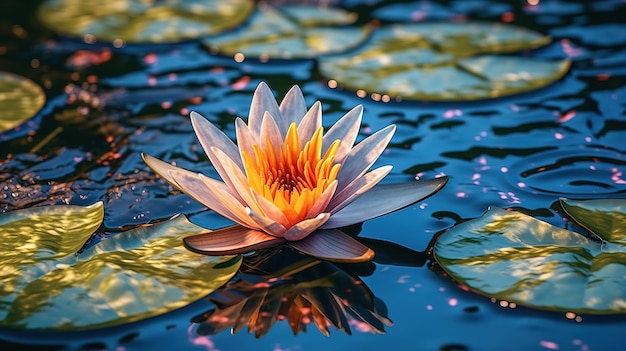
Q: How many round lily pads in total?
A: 6